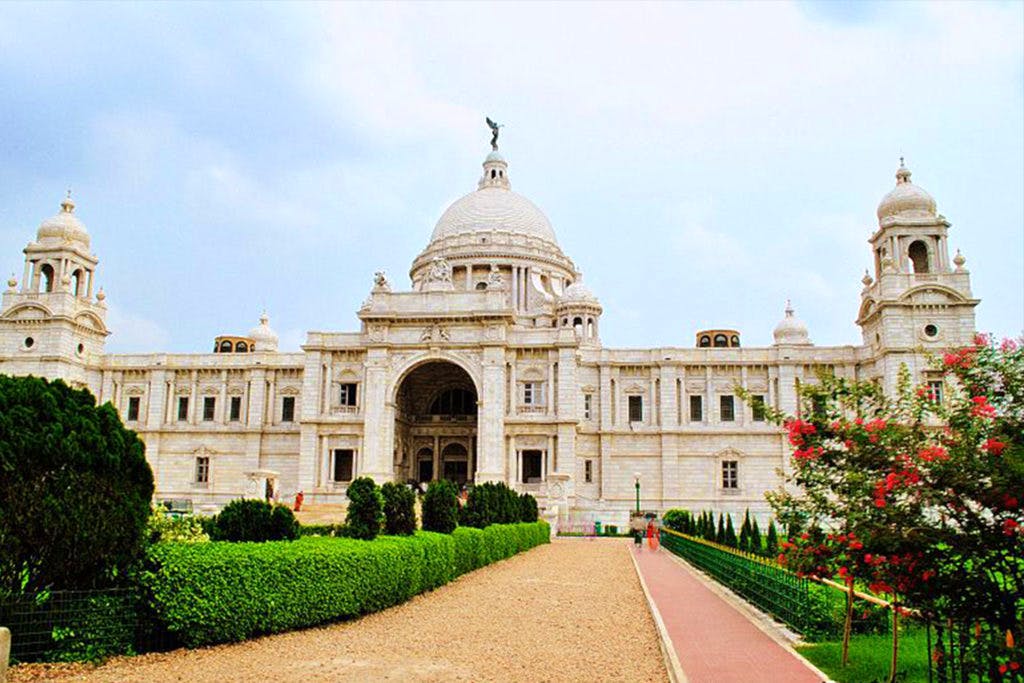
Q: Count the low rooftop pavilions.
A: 2